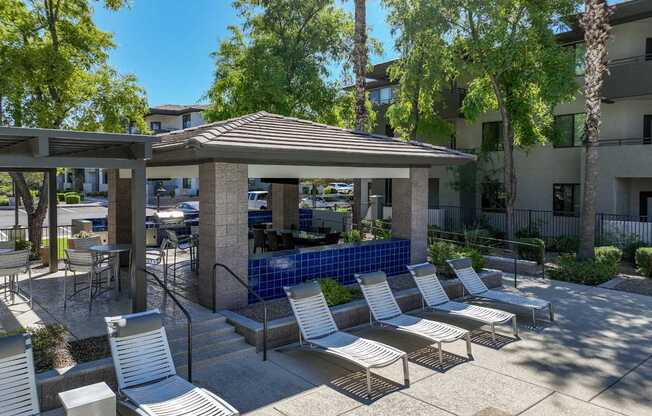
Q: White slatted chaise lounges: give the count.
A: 6